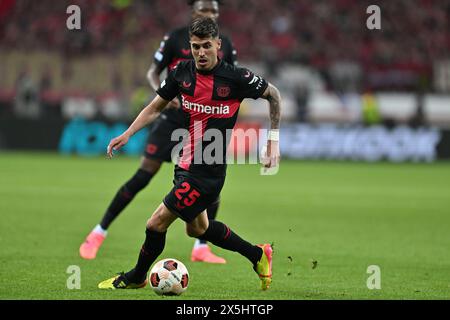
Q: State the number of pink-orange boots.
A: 2